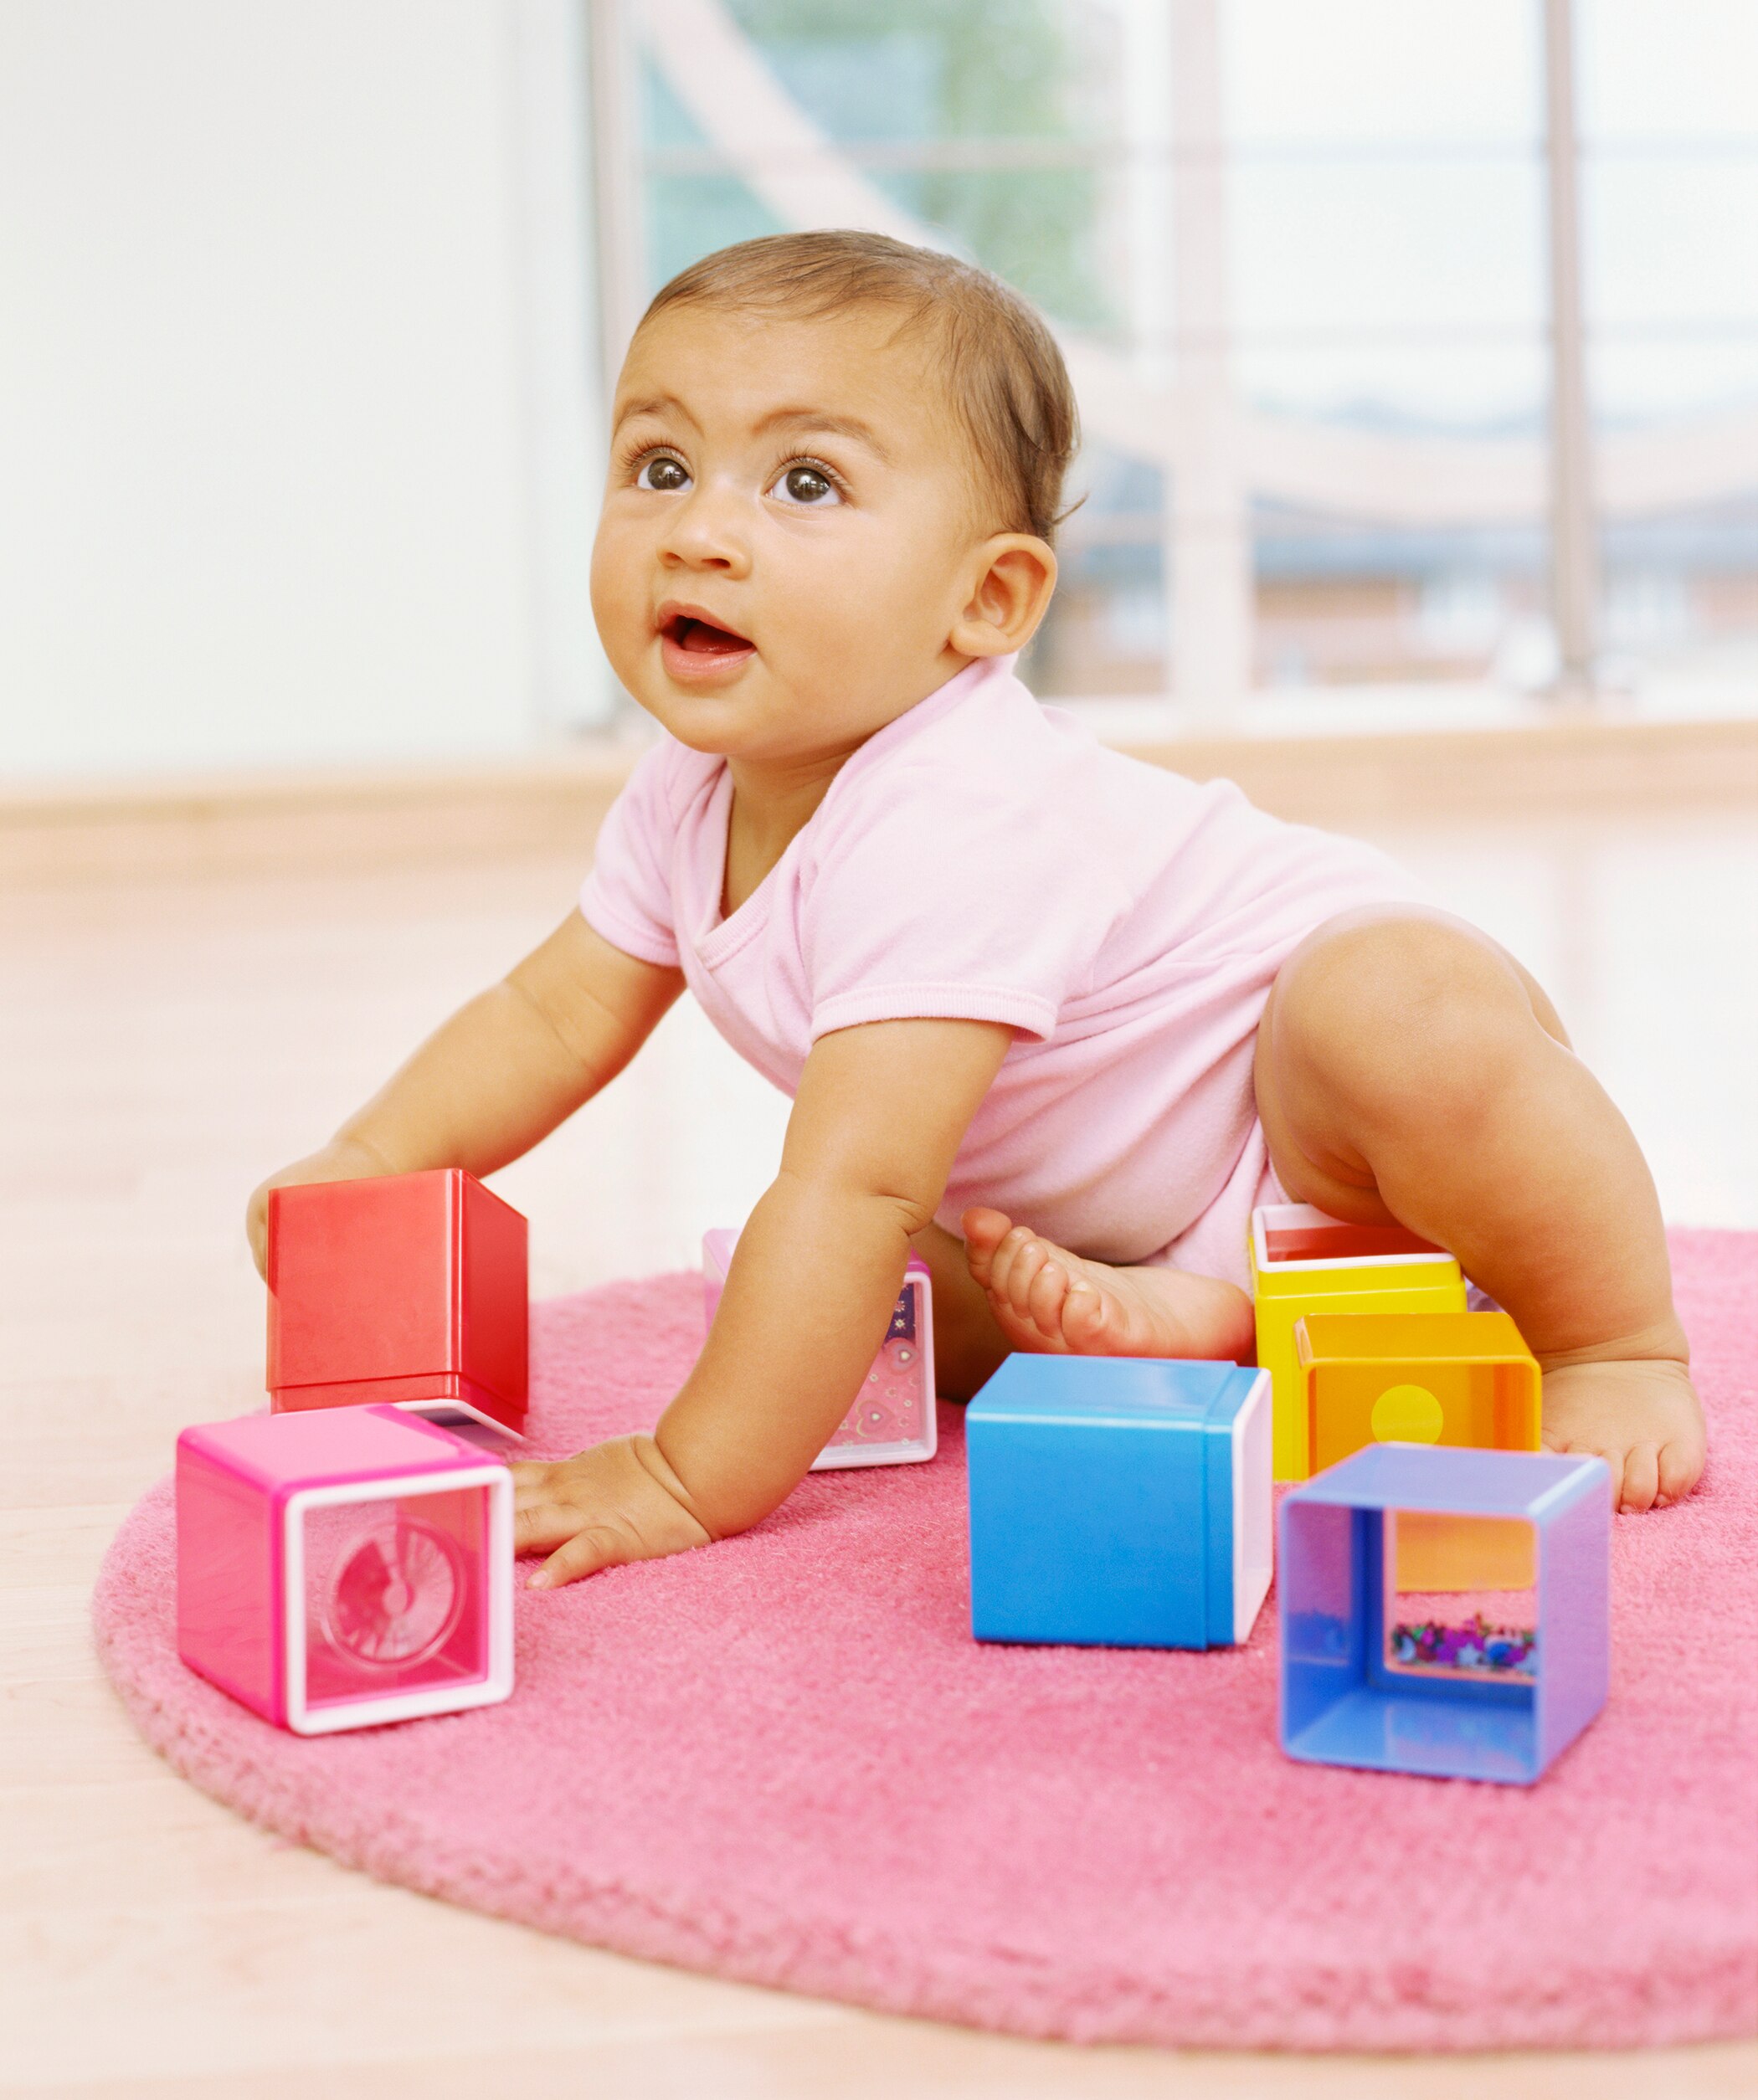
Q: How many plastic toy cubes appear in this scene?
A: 7